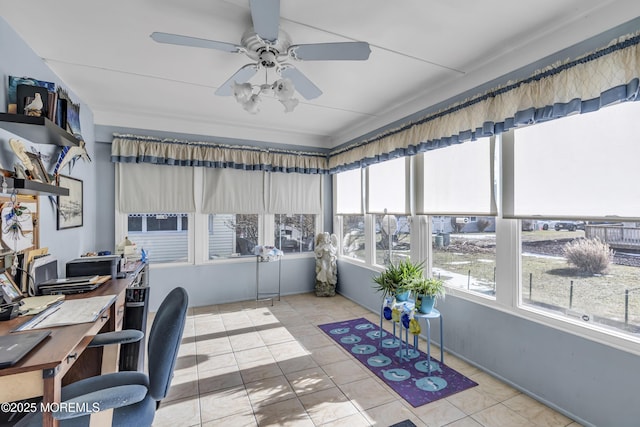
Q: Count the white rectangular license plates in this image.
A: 1